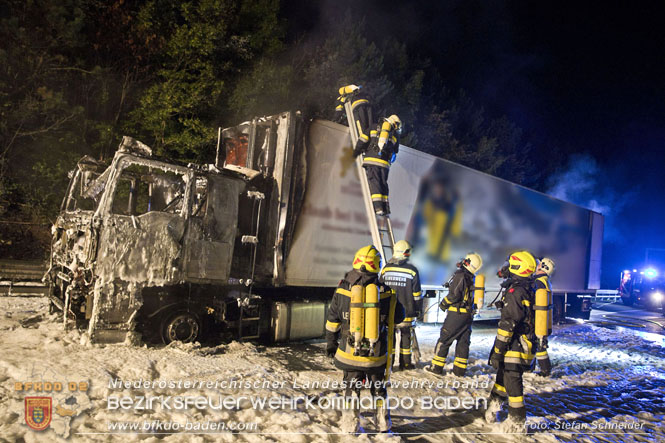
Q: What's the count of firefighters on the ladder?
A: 2